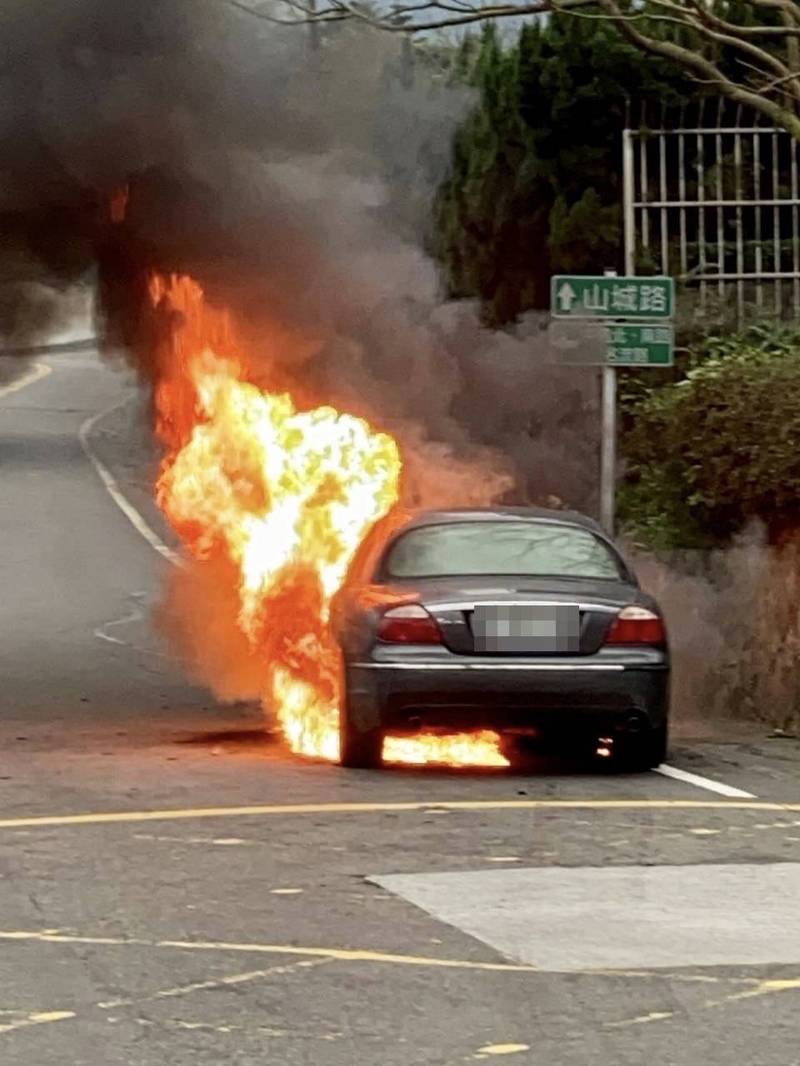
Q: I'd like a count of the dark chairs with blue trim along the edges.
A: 0